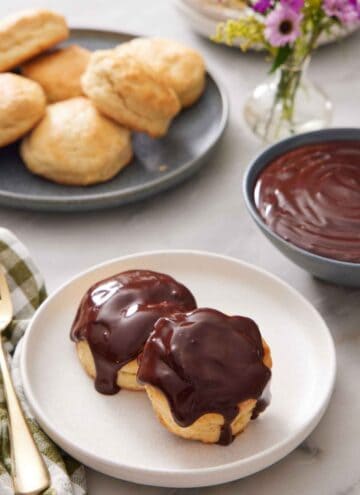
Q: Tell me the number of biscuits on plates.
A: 8